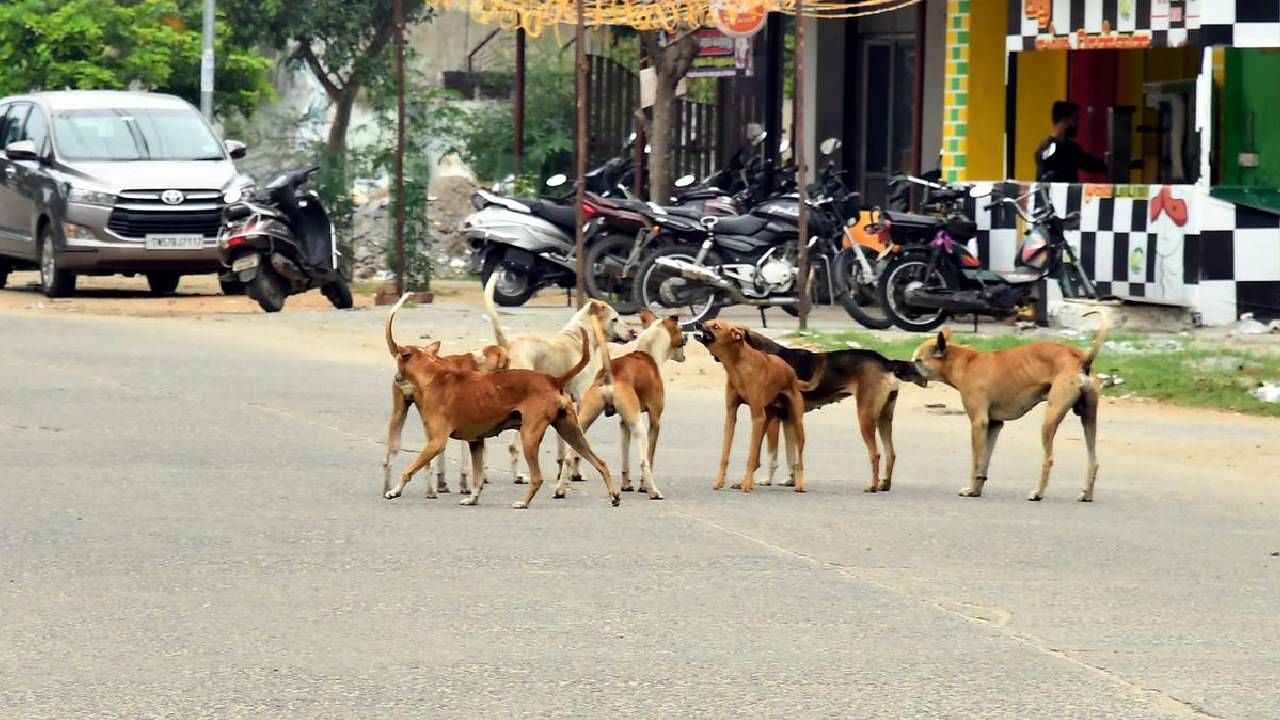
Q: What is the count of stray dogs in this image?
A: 7